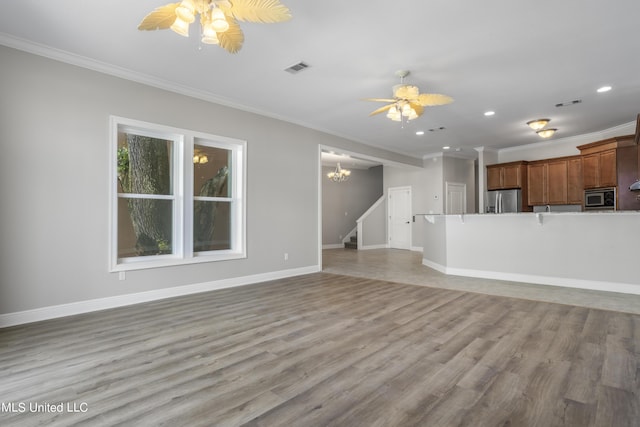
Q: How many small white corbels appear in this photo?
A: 3